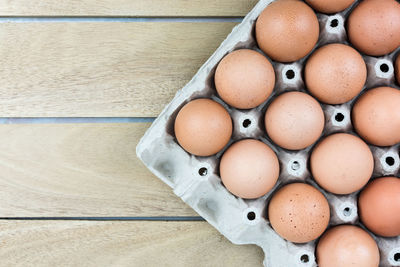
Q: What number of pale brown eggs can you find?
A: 14